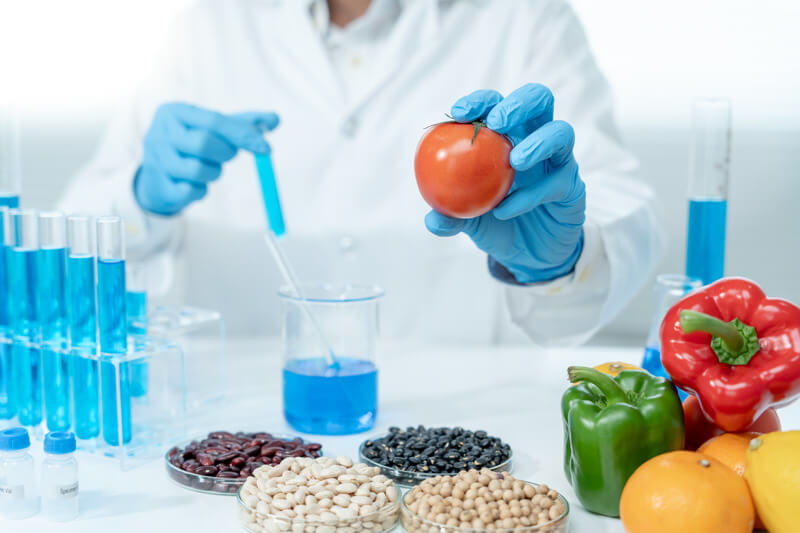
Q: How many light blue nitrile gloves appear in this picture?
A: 2